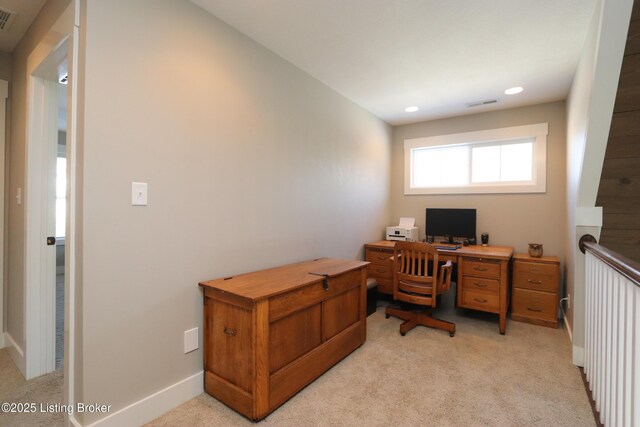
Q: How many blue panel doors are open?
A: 0